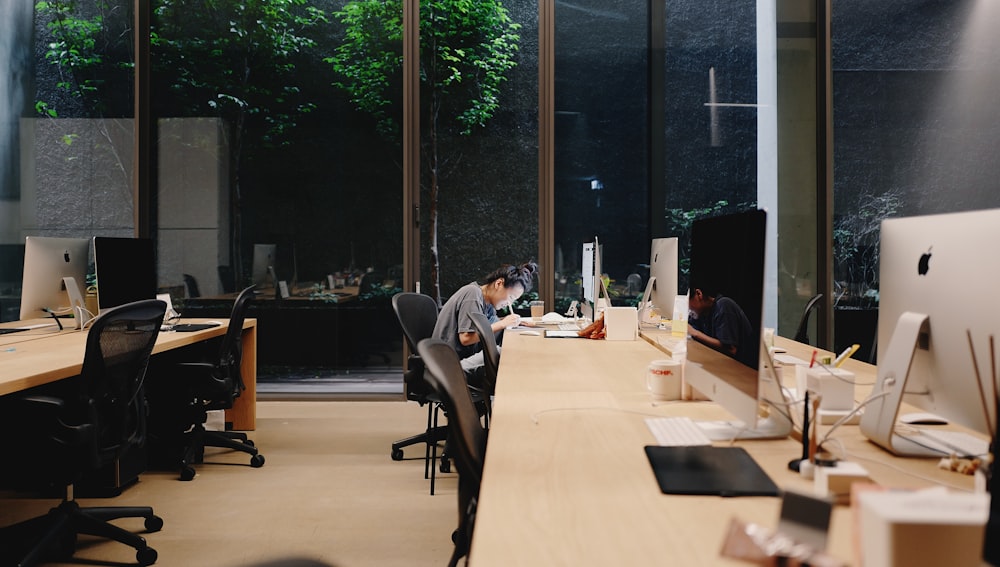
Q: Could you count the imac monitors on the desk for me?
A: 6